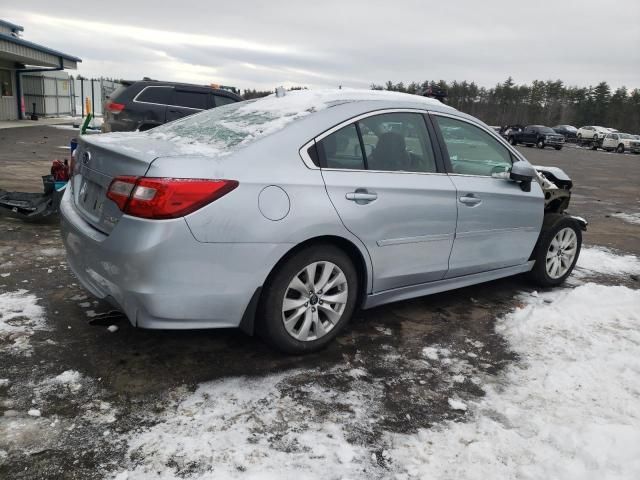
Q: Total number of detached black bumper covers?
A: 1